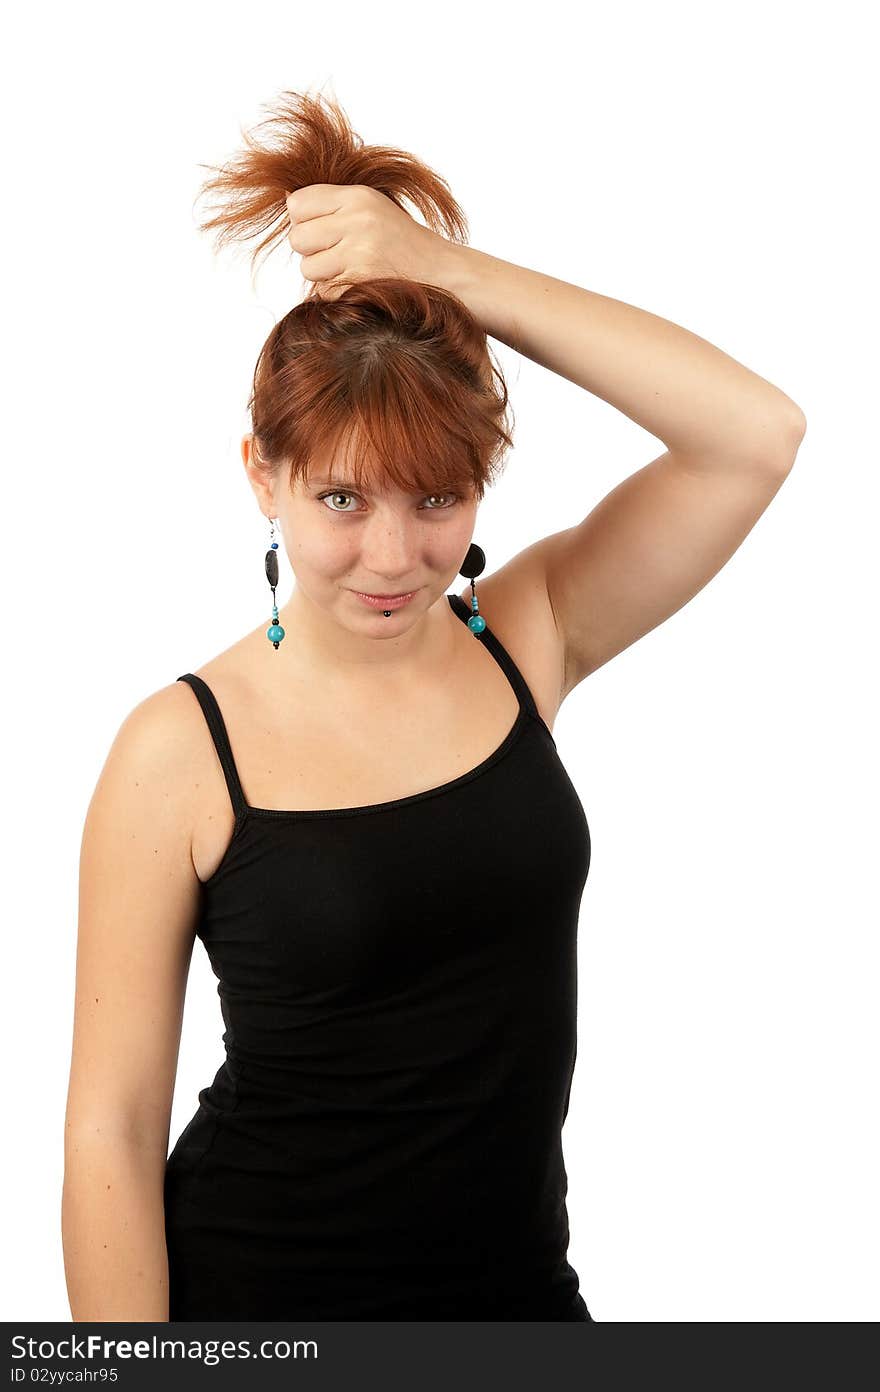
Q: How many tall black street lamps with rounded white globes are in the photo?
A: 0